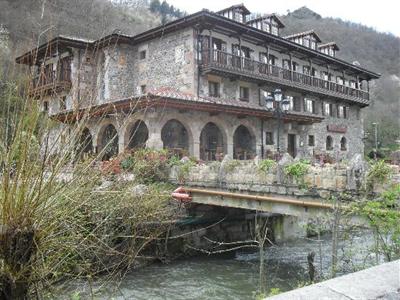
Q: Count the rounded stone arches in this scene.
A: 6